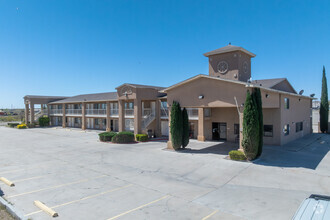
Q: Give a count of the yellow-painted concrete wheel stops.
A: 2